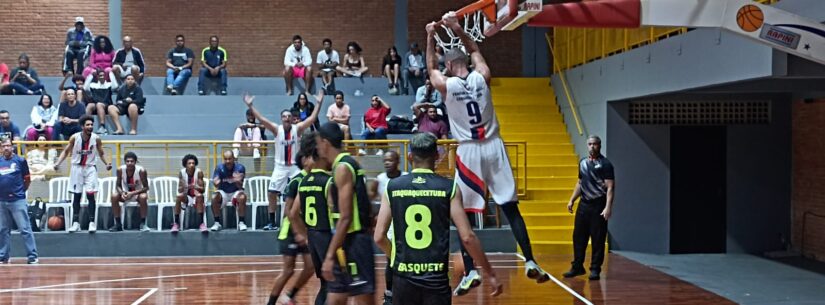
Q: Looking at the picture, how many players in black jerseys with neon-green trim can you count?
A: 4